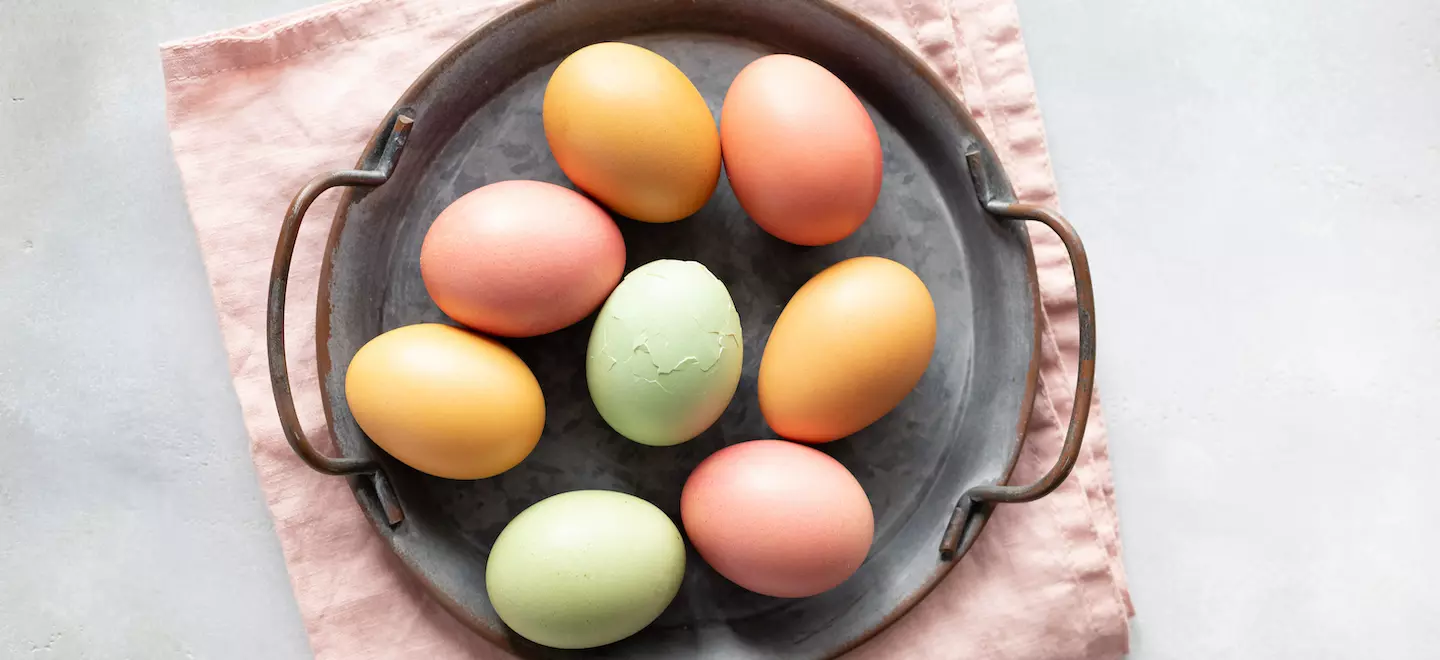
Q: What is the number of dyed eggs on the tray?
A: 8